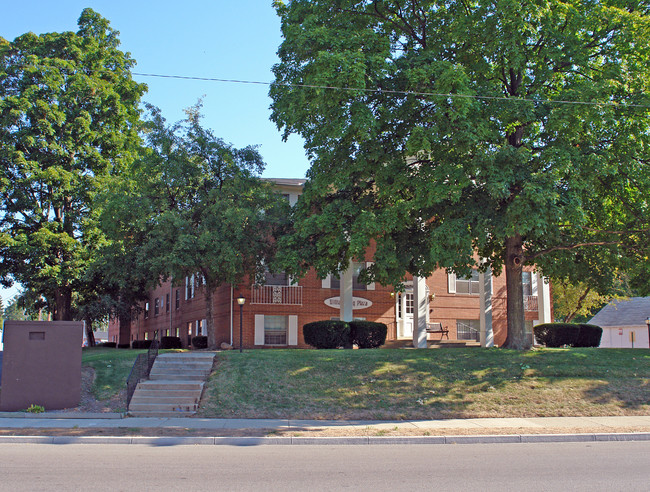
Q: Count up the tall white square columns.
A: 4